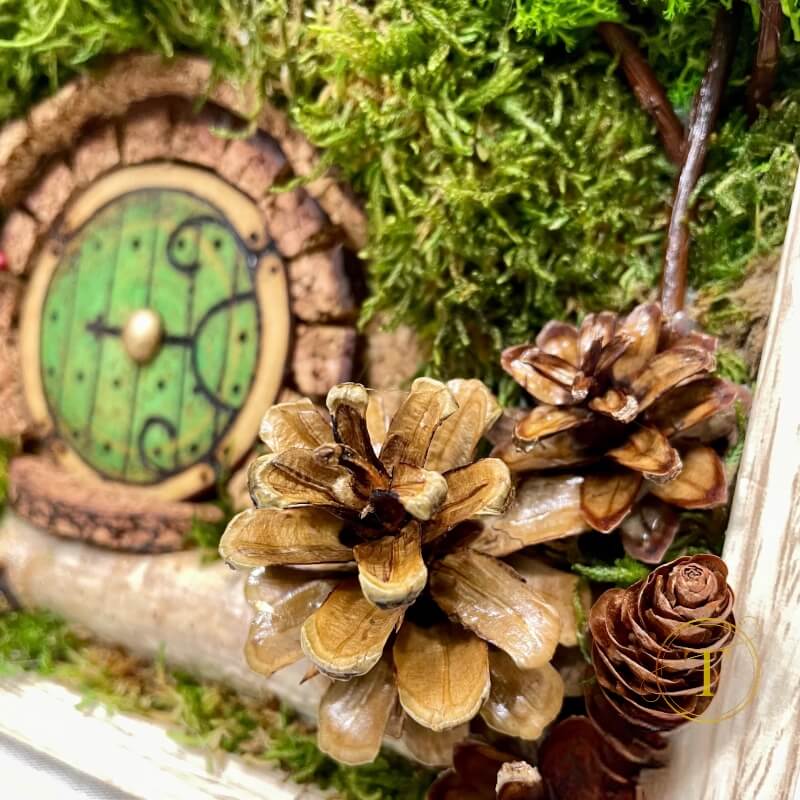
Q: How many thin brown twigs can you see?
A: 3